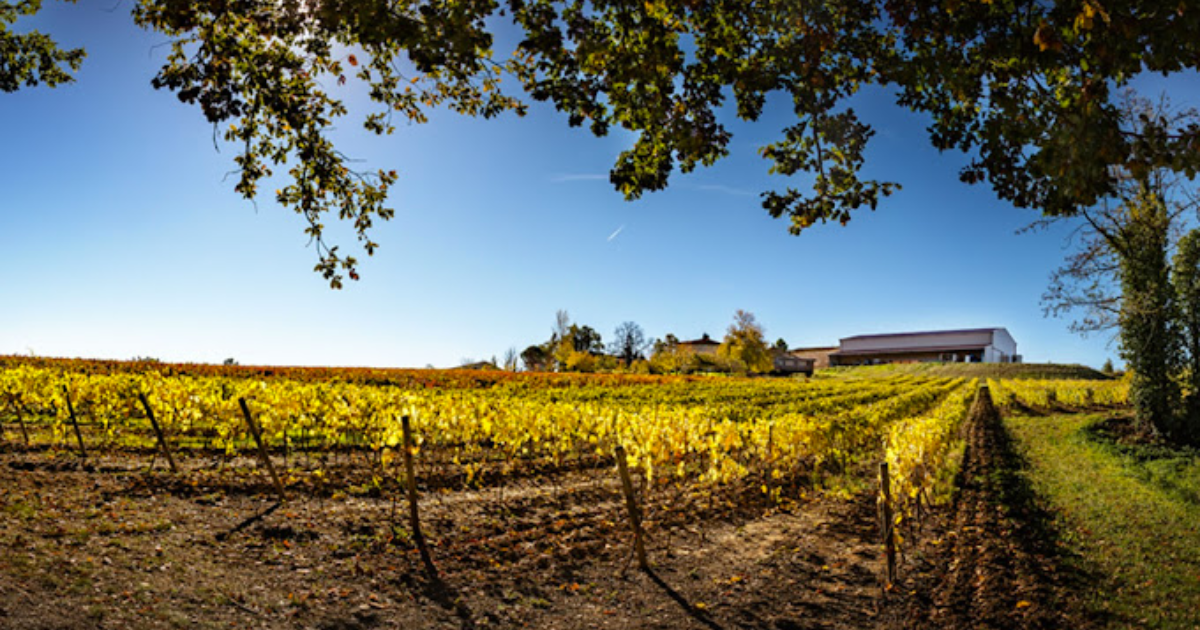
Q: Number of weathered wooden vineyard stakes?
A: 7